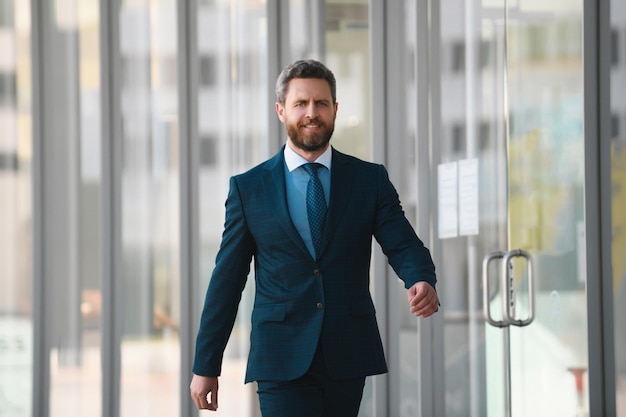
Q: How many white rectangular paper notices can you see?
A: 2